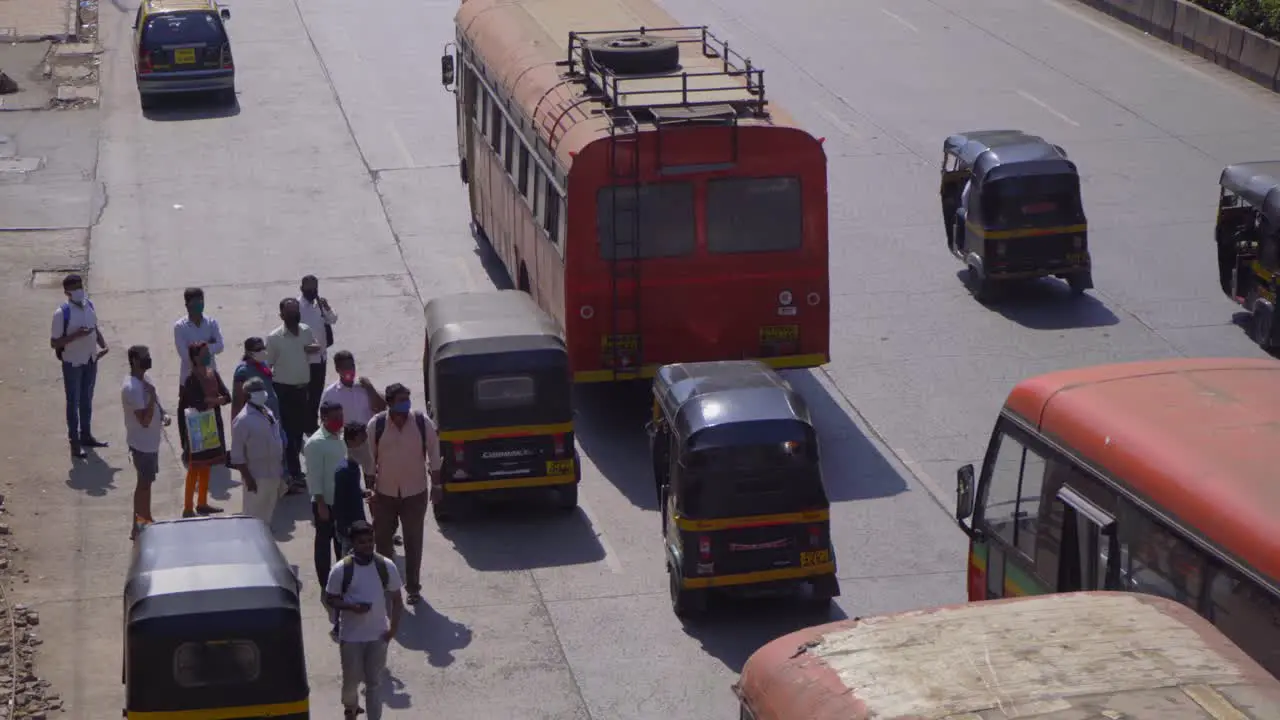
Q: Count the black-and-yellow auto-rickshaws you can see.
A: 5